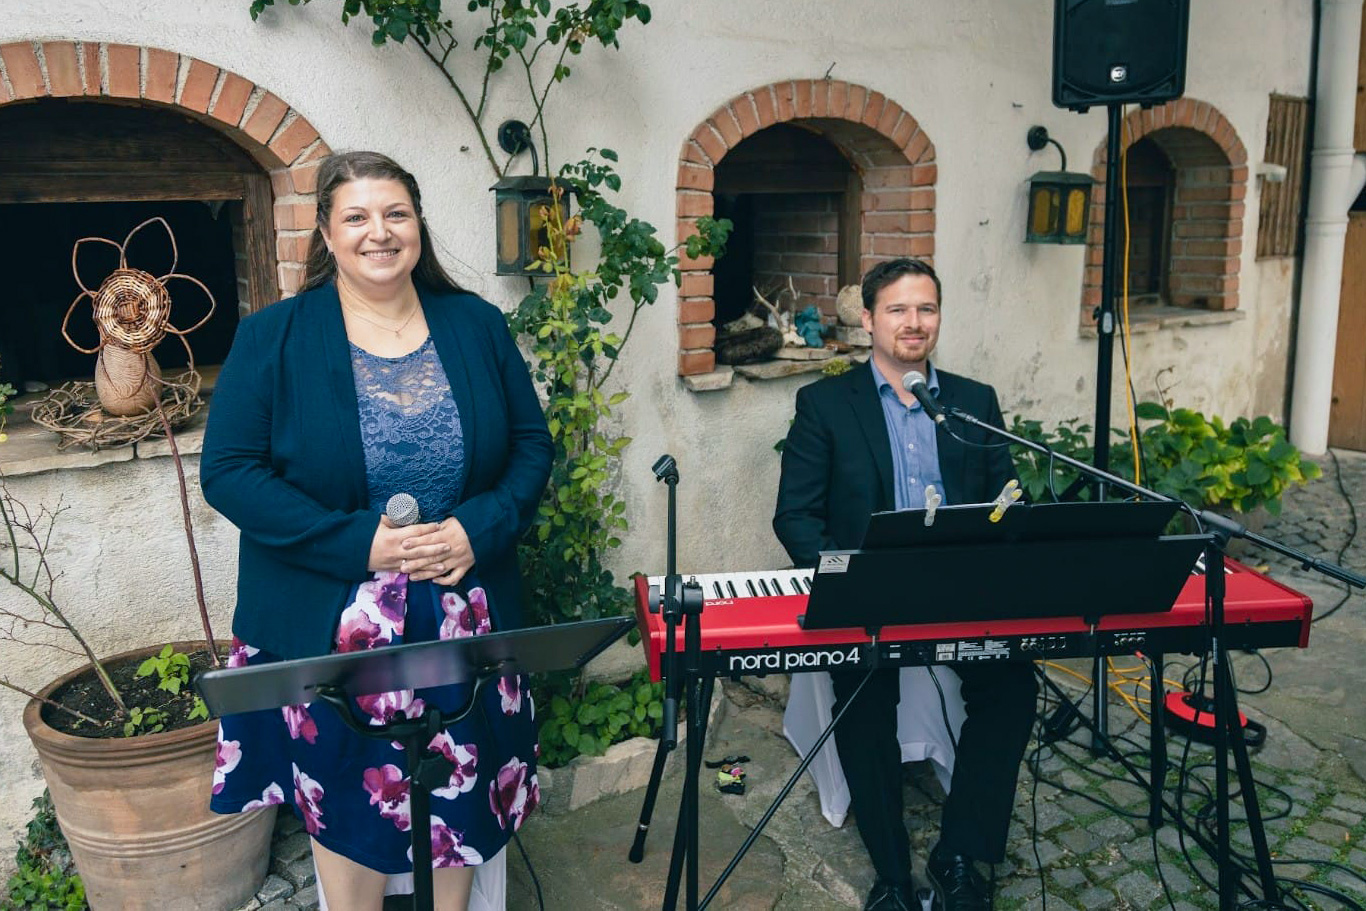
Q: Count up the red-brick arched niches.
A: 3